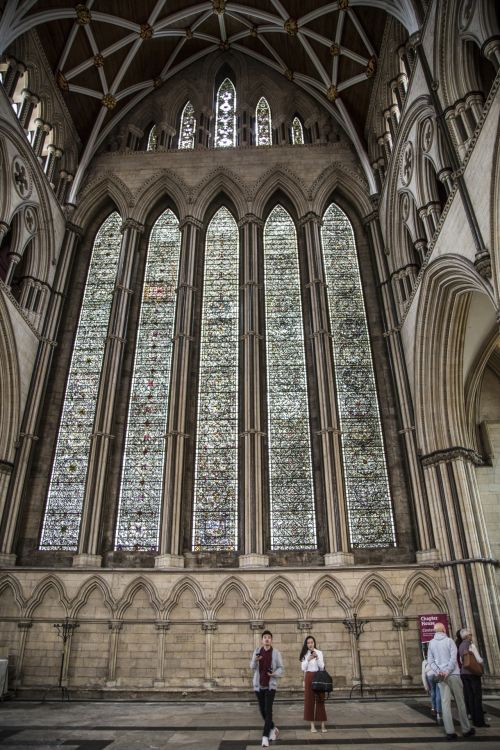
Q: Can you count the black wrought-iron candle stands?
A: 2